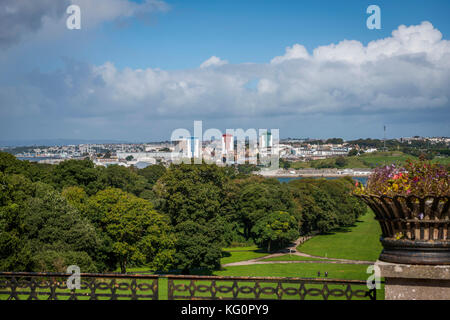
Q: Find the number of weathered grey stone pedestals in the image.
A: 1